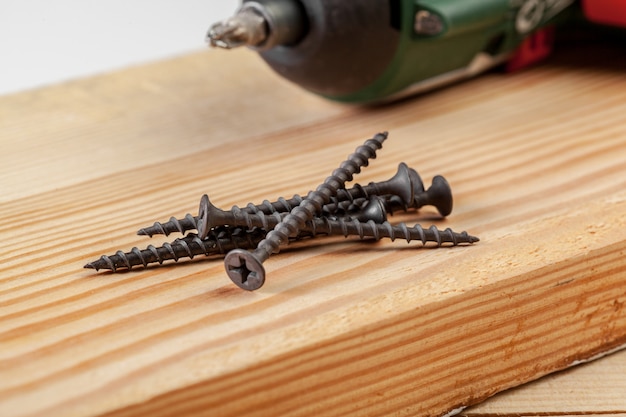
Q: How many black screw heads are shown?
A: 6